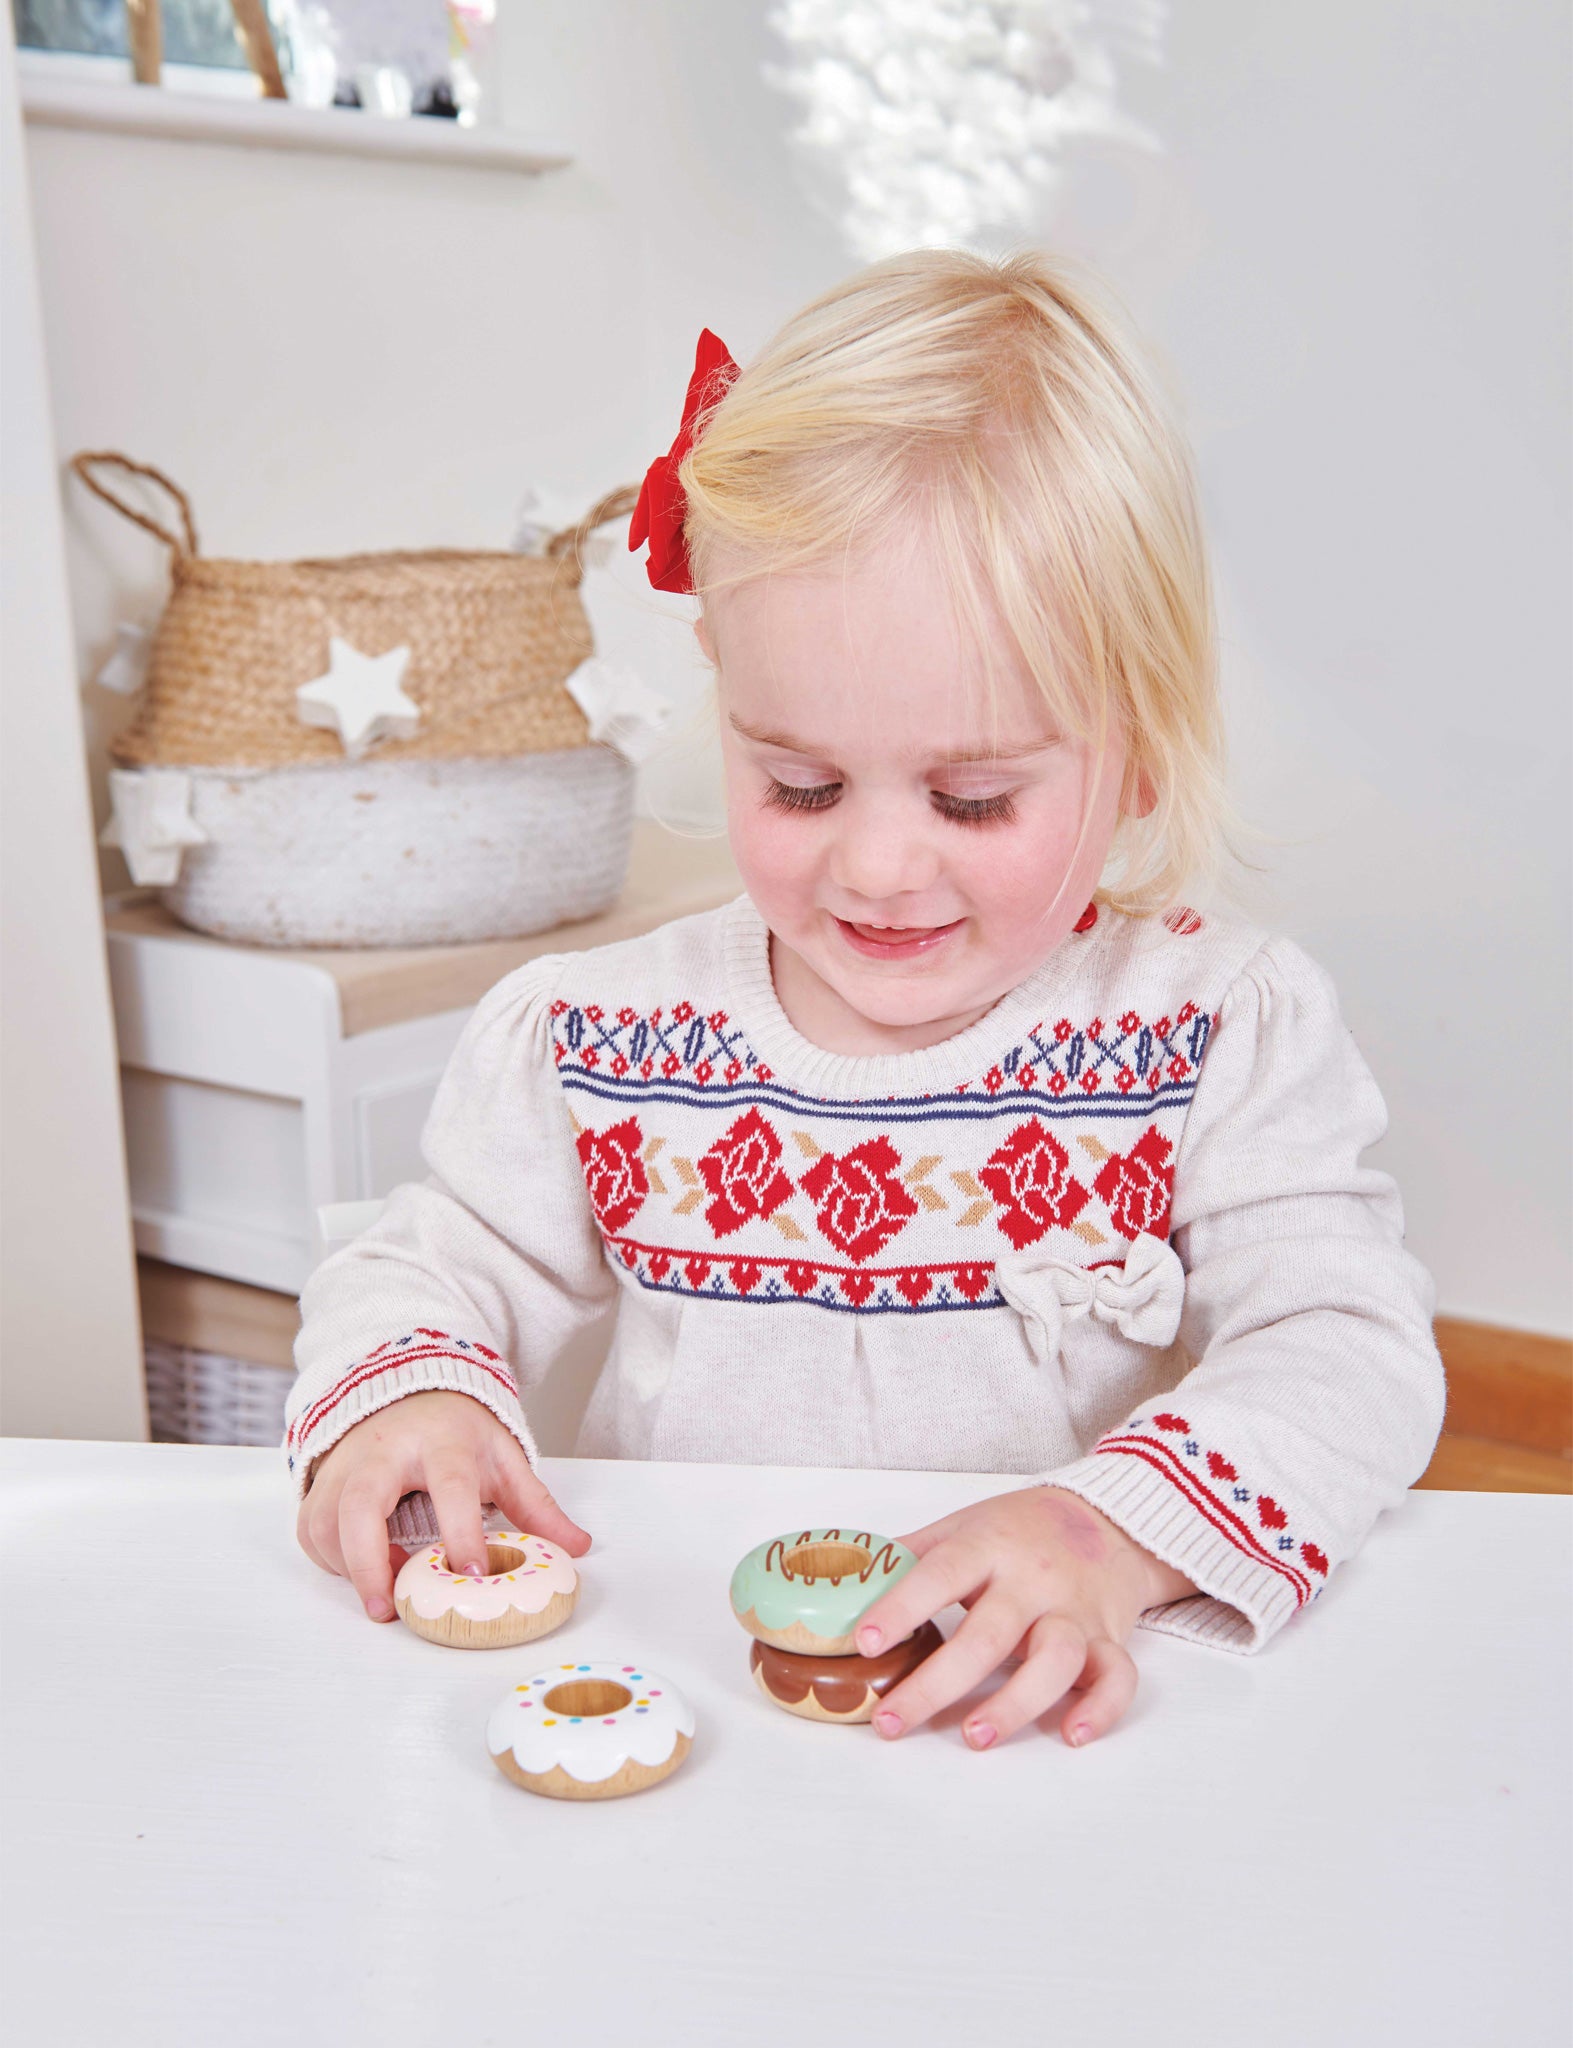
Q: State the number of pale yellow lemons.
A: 0